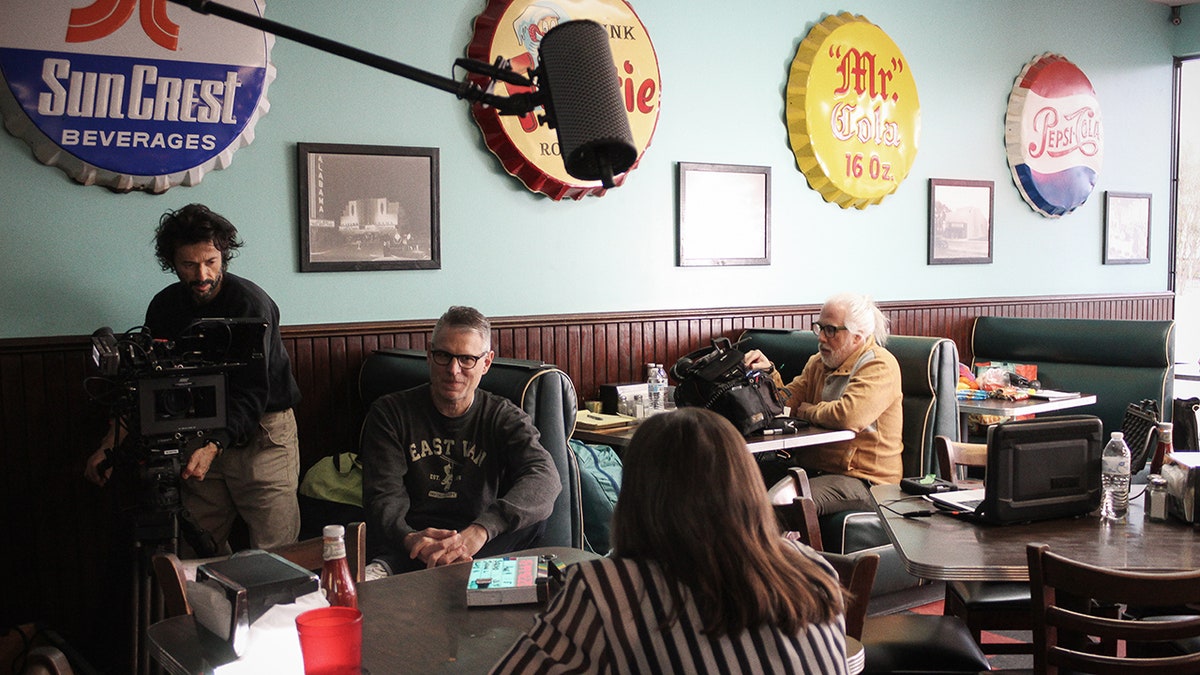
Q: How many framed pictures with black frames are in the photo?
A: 4